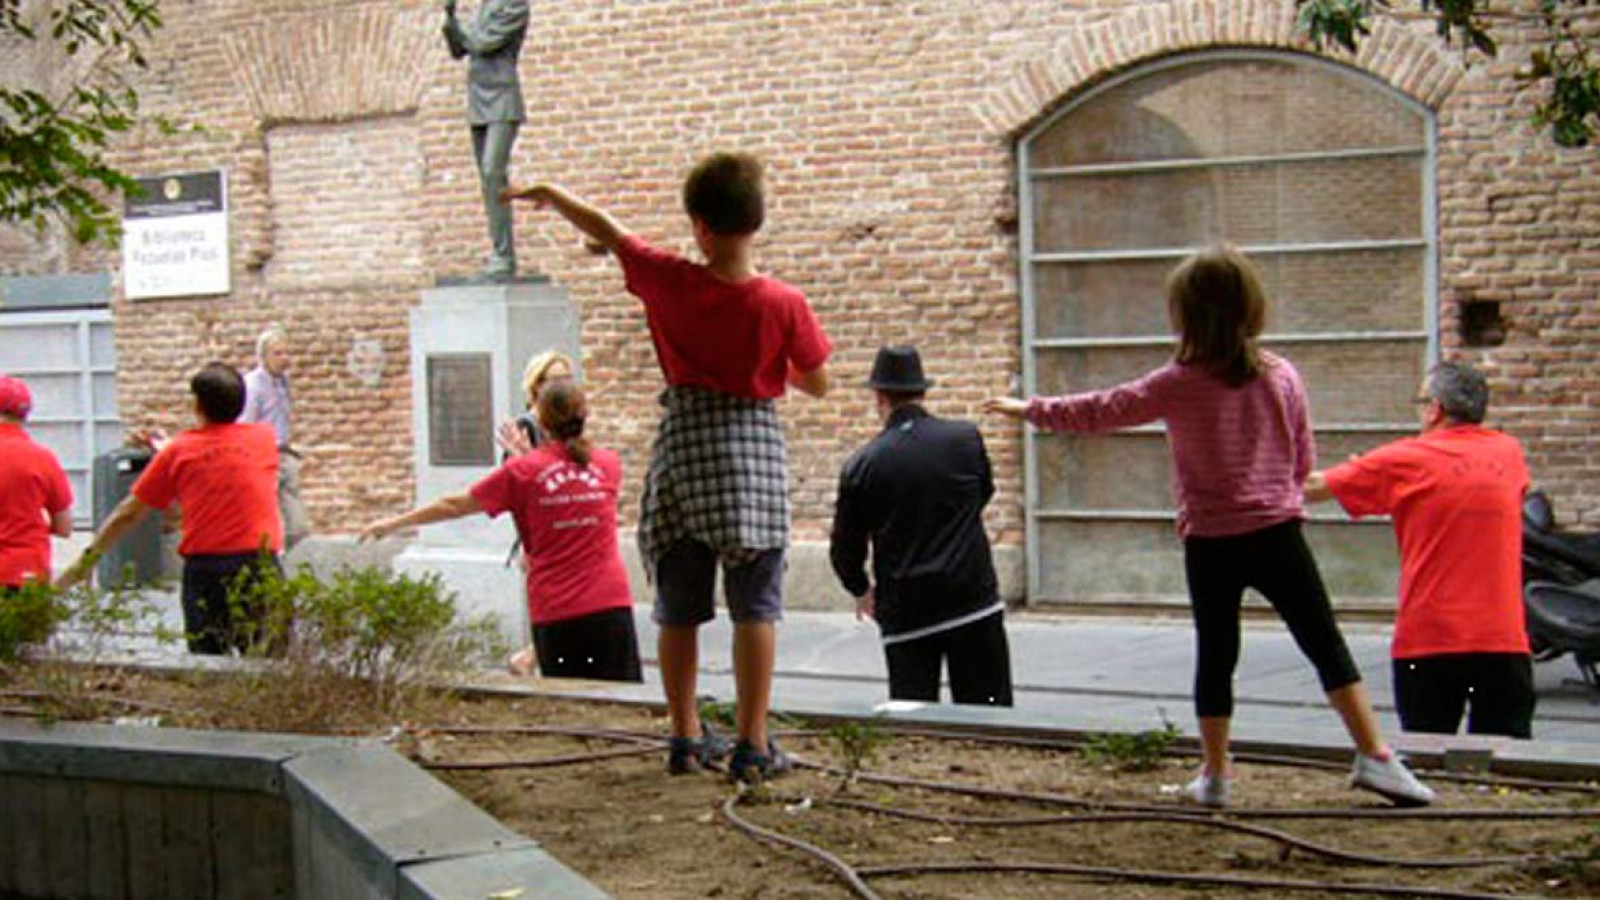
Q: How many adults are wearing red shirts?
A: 4